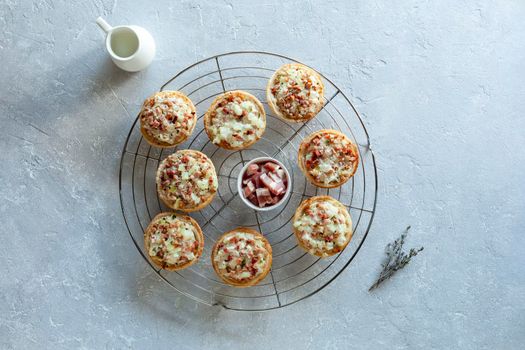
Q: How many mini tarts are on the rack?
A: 8